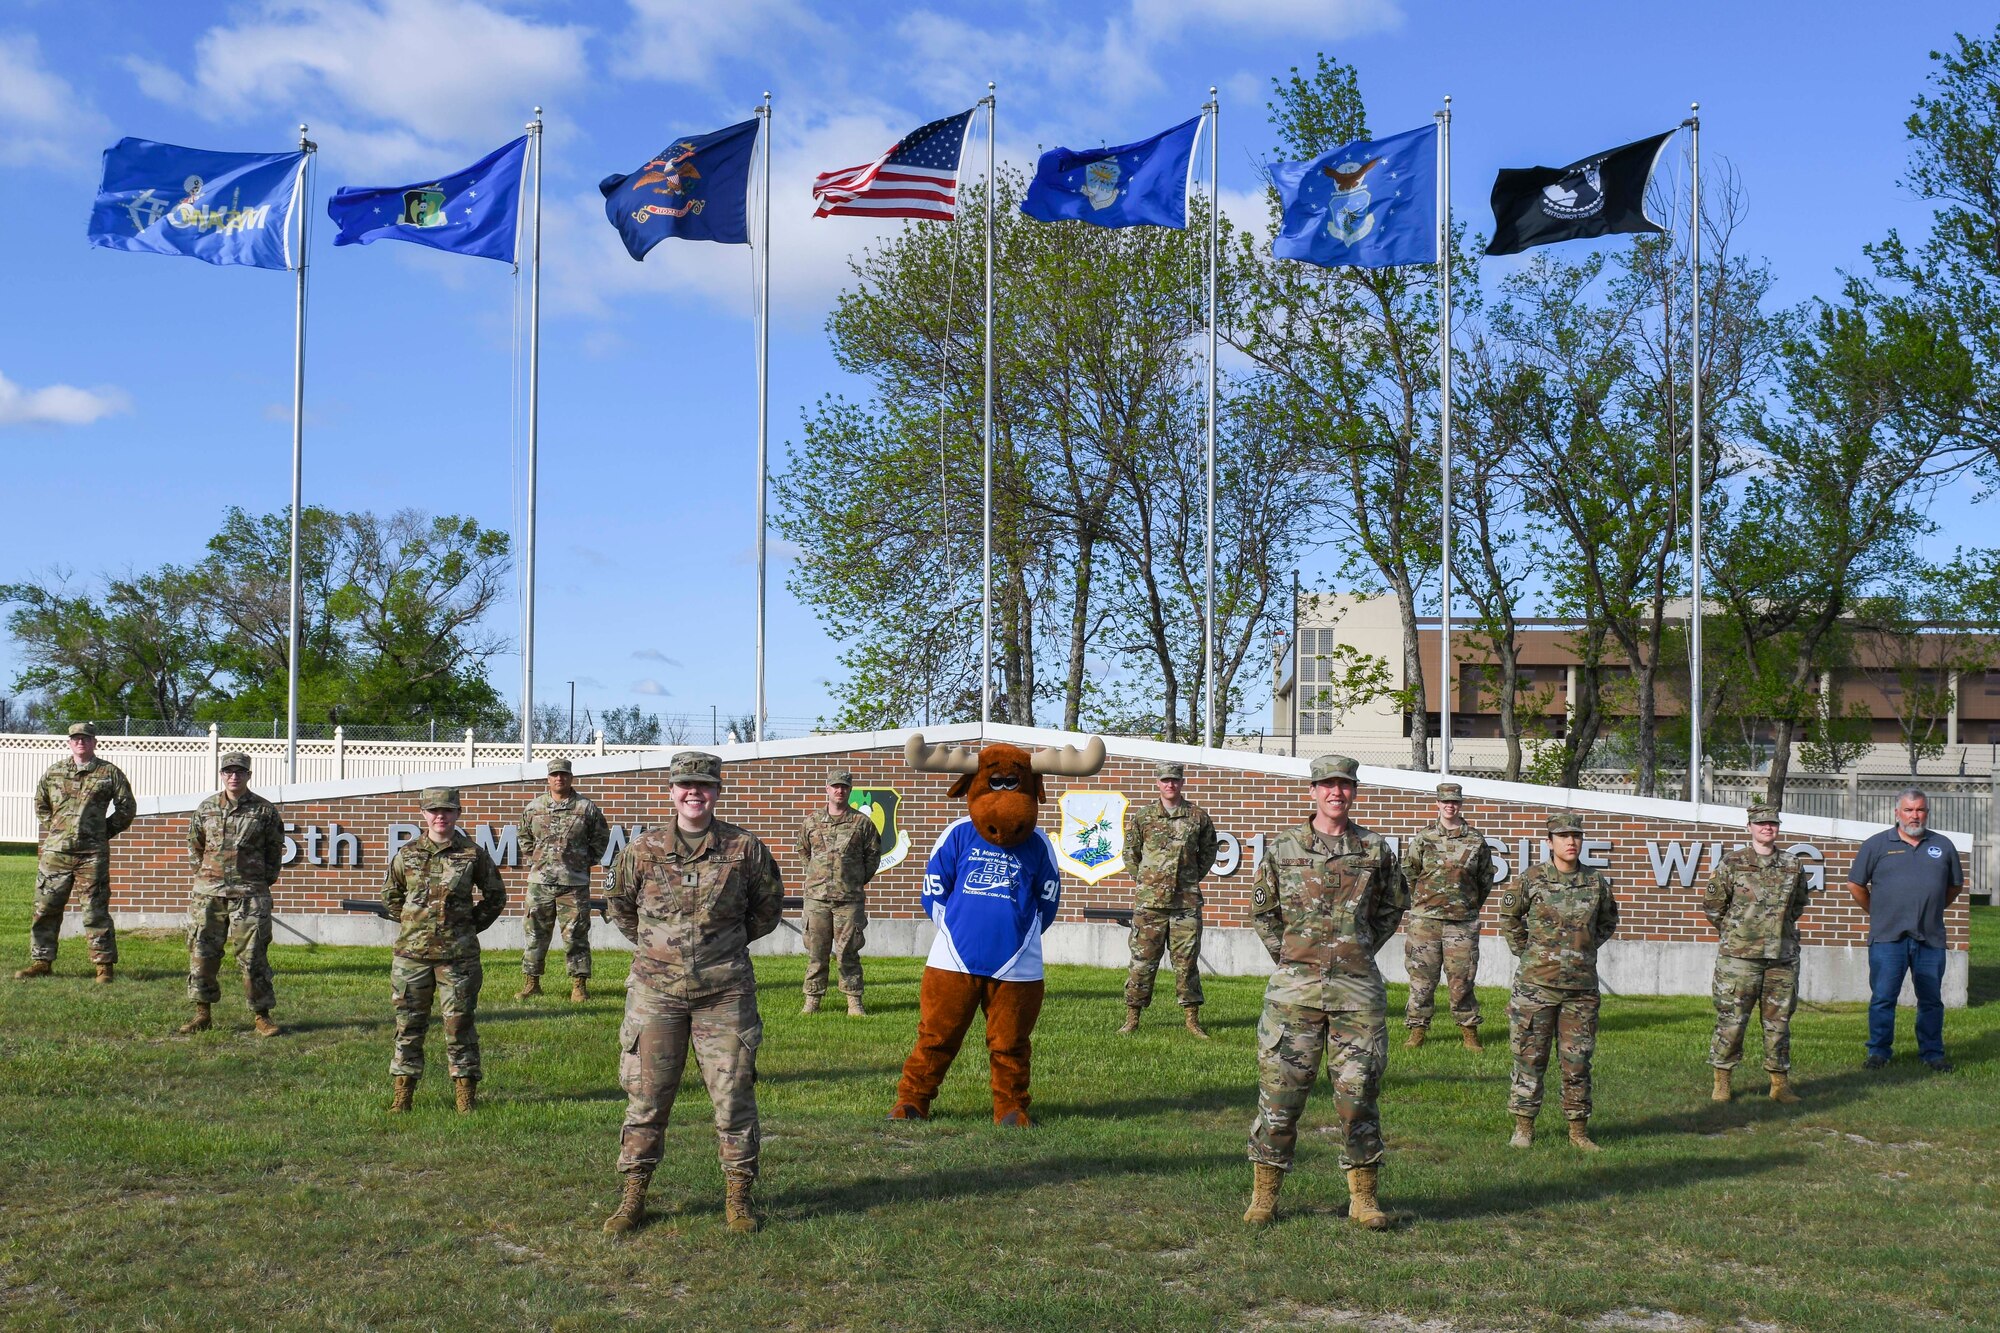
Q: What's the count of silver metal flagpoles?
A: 7